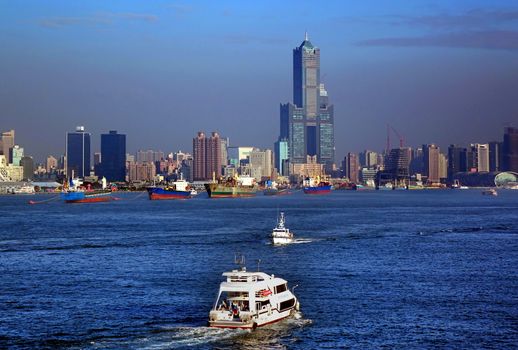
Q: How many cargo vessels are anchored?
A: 5